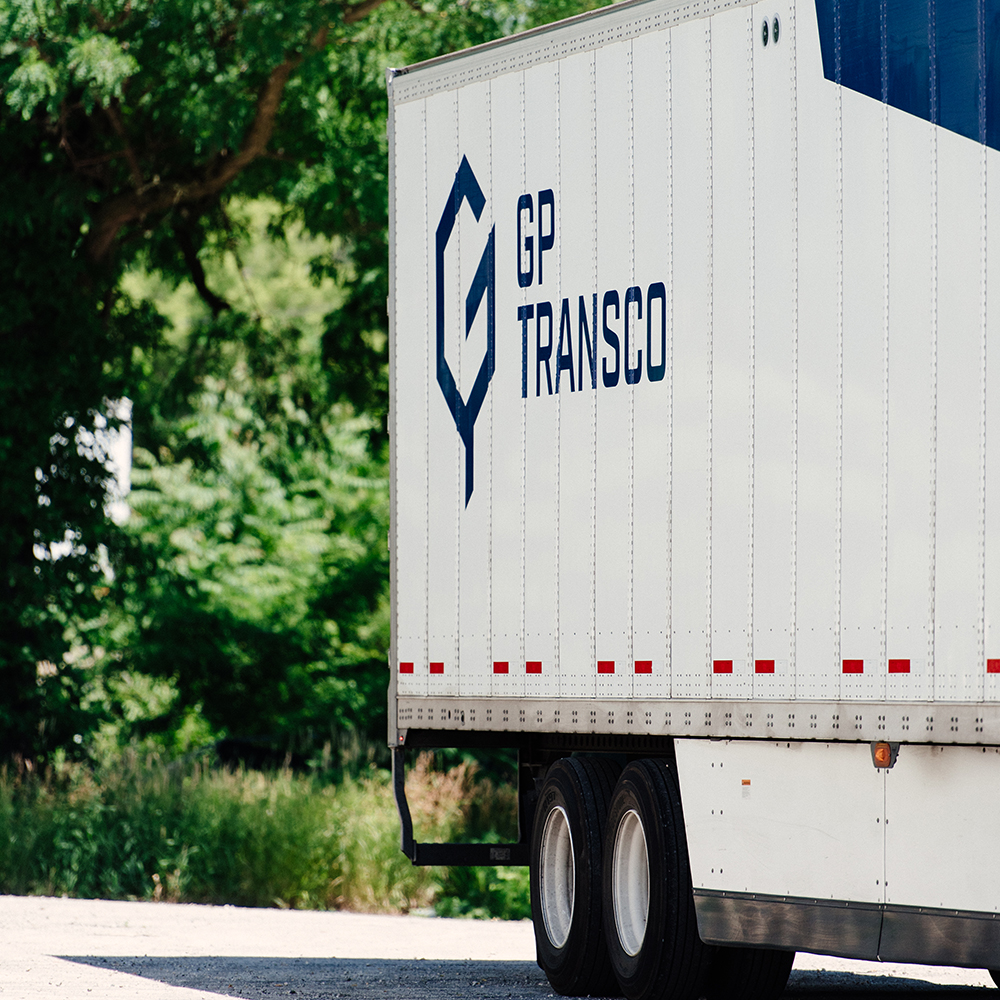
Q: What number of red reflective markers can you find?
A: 11